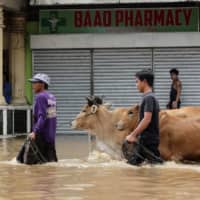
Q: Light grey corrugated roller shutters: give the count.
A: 3